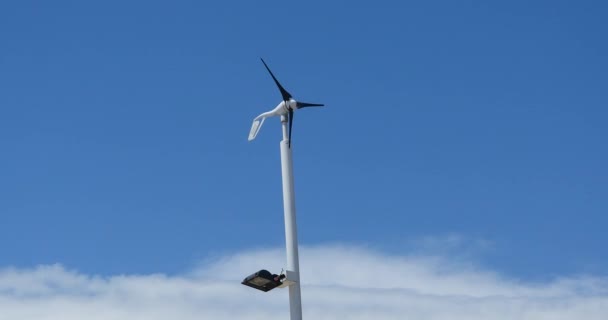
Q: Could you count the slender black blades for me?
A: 3